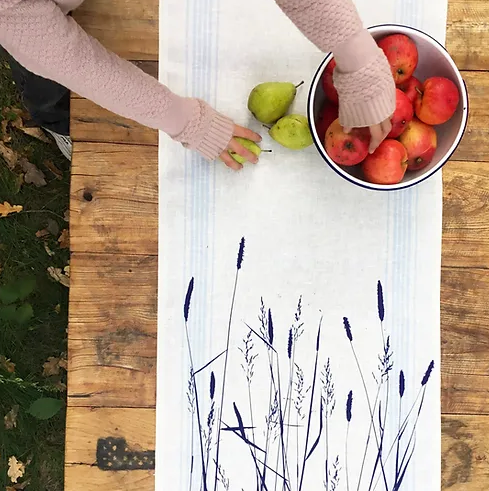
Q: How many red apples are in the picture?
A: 9